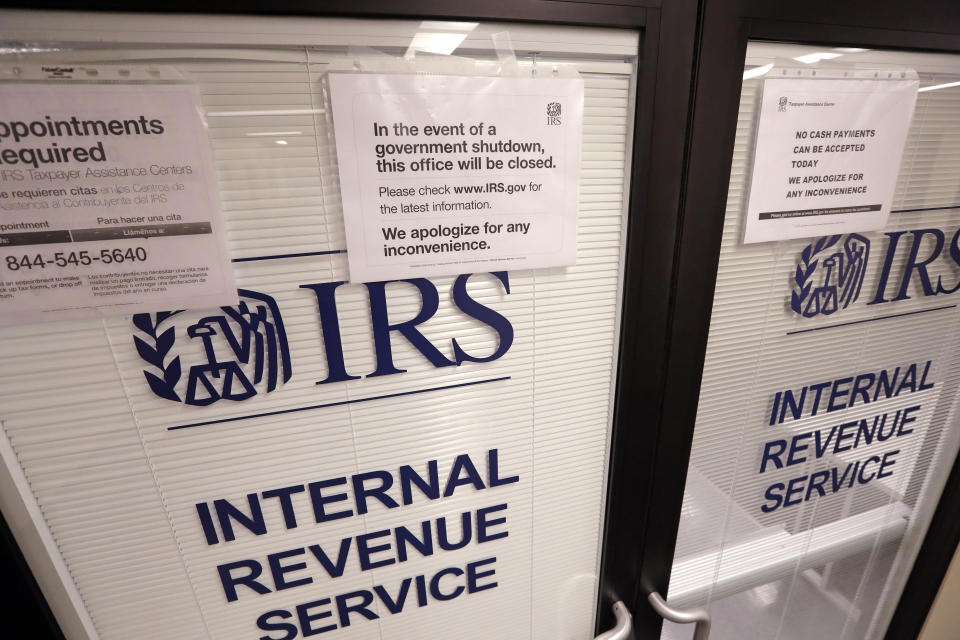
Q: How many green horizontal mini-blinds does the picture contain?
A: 0